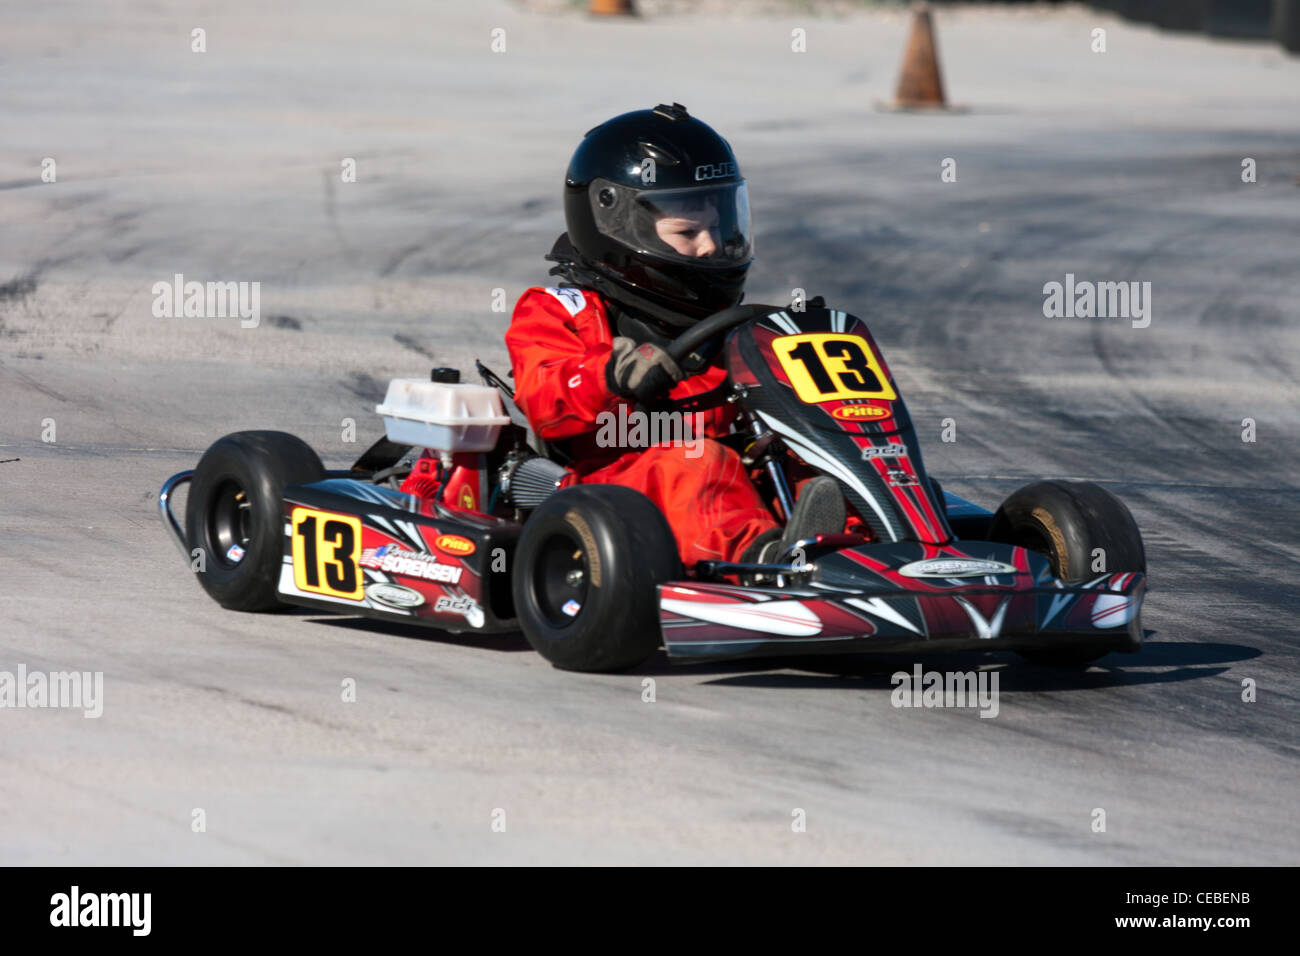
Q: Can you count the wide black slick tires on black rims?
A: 3